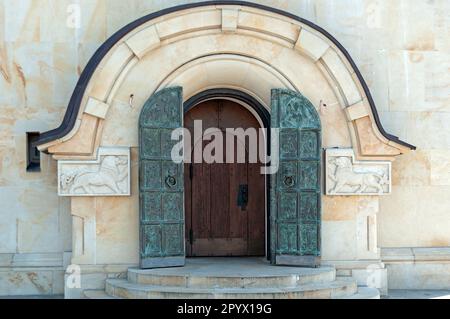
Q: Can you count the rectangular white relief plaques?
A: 2